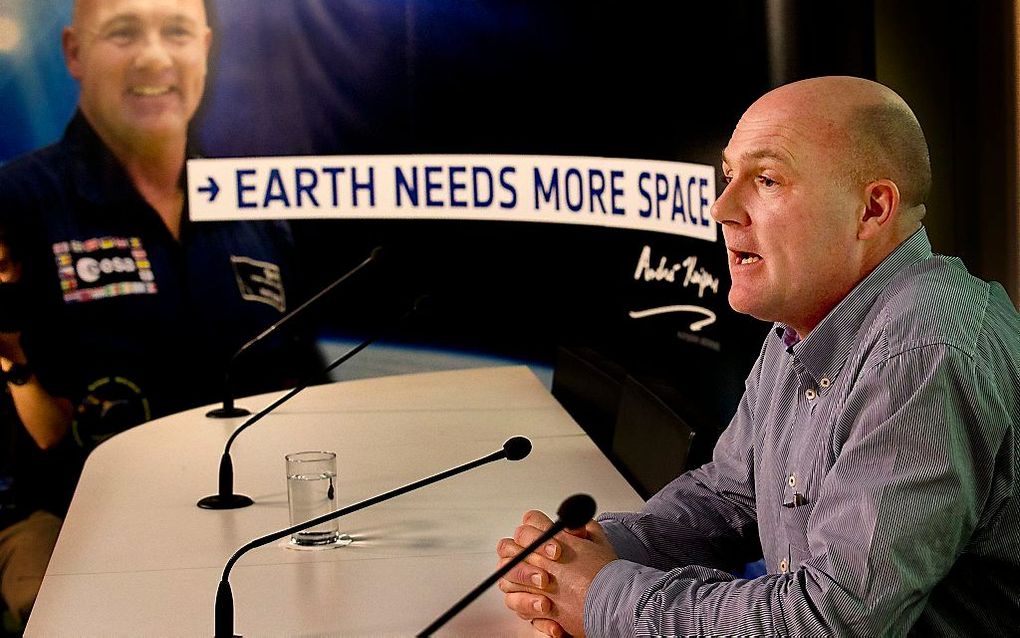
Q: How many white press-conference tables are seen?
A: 1